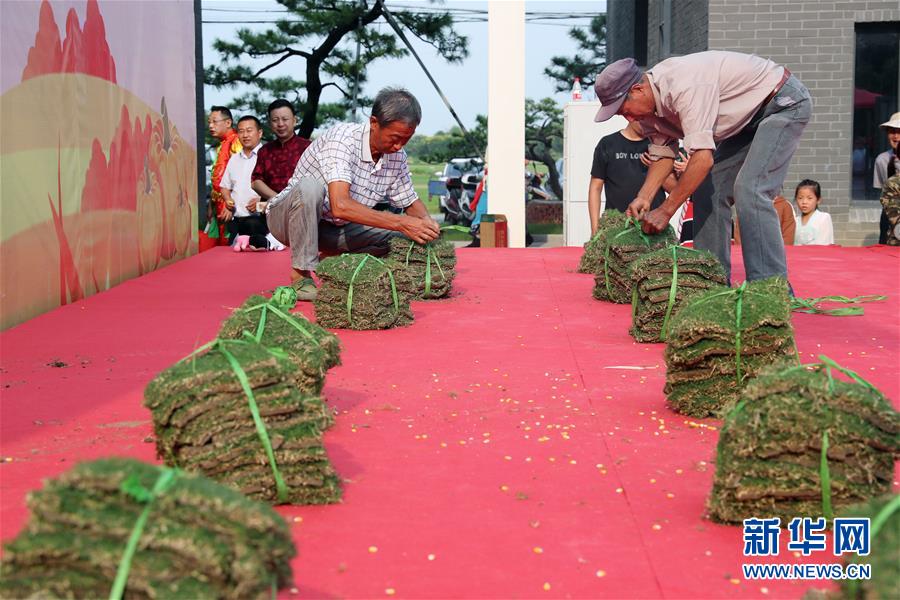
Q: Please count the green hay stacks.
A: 11